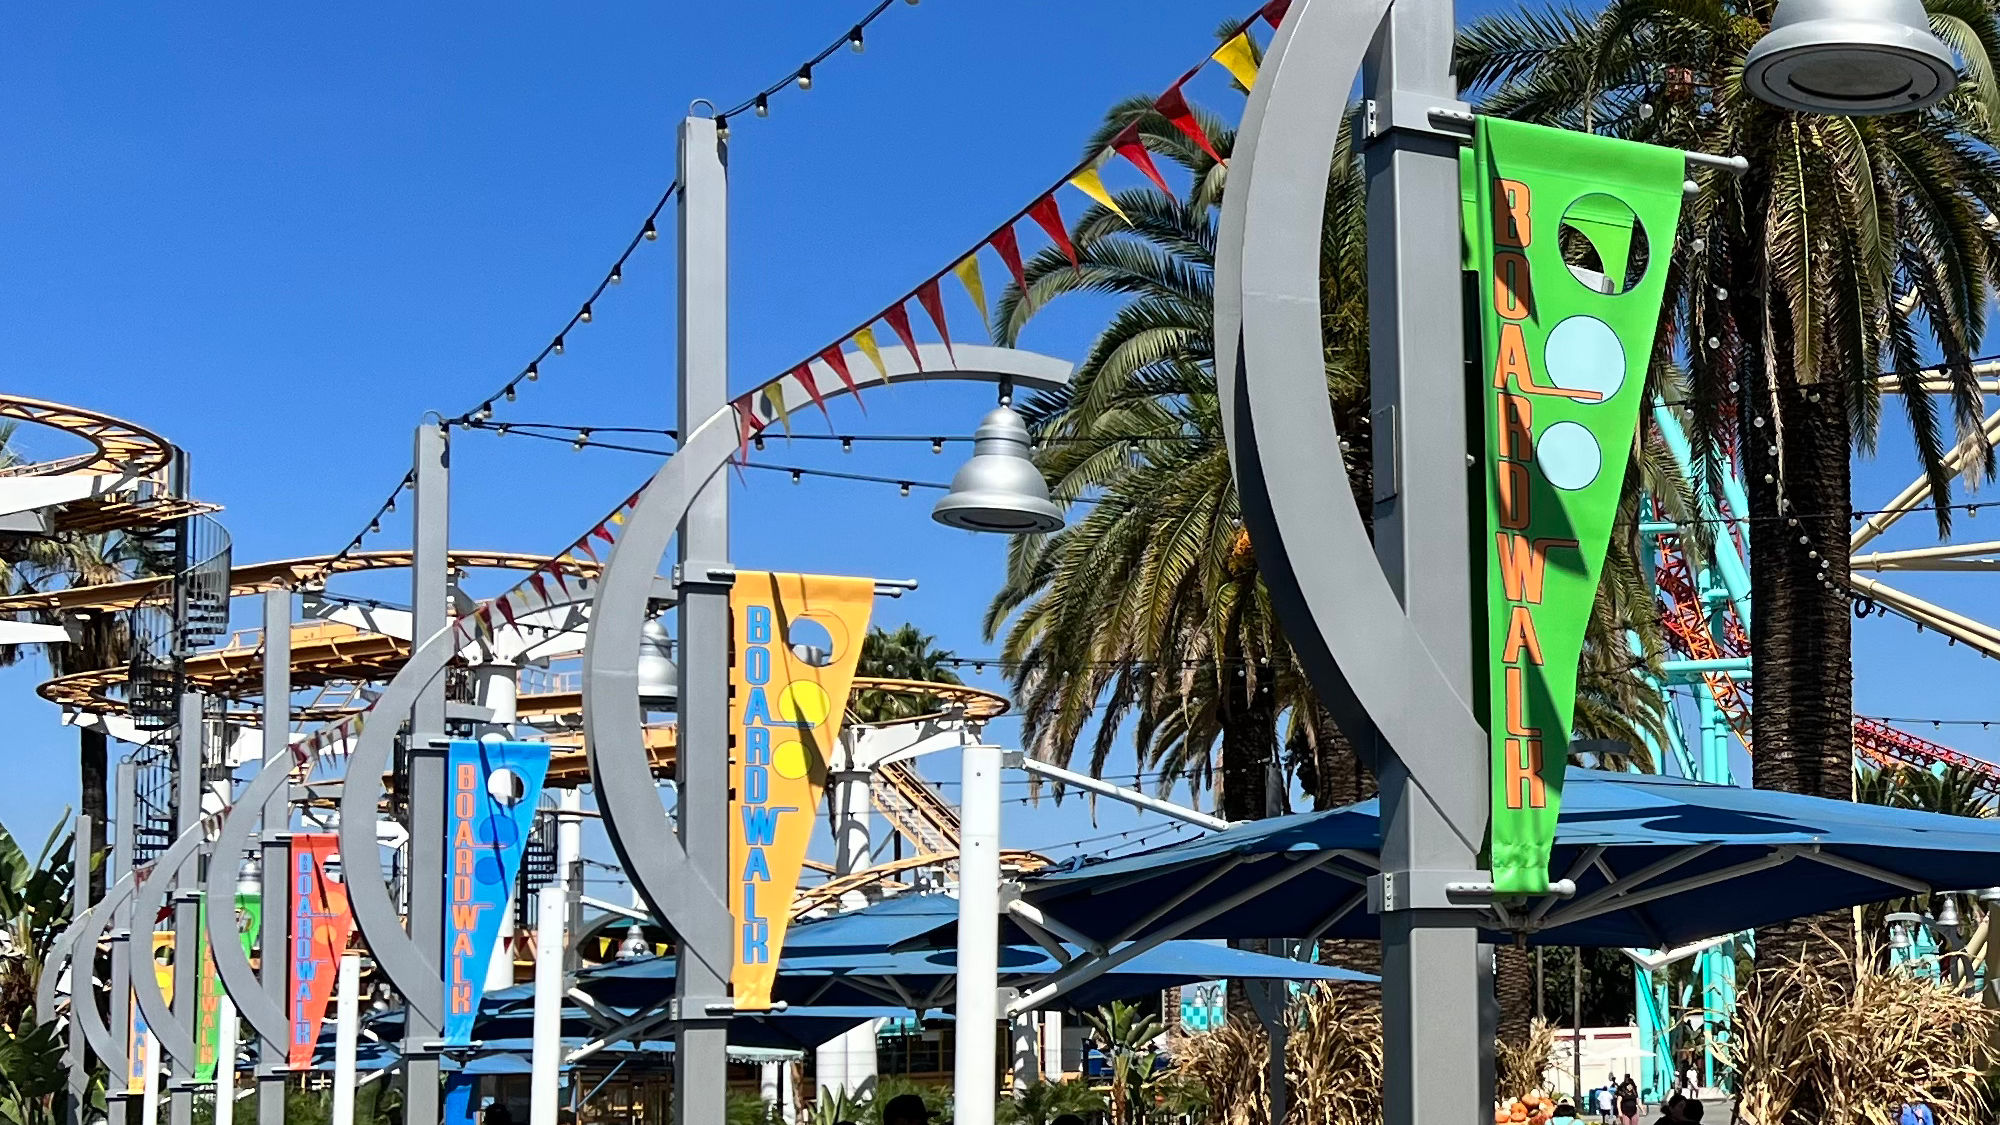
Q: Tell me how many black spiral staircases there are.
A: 2